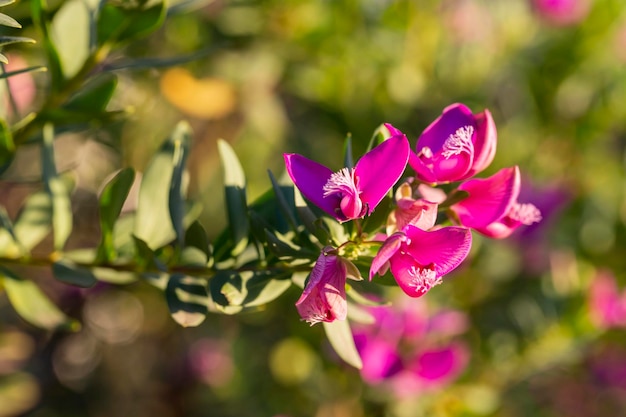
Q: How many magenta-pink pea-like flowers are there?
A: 5